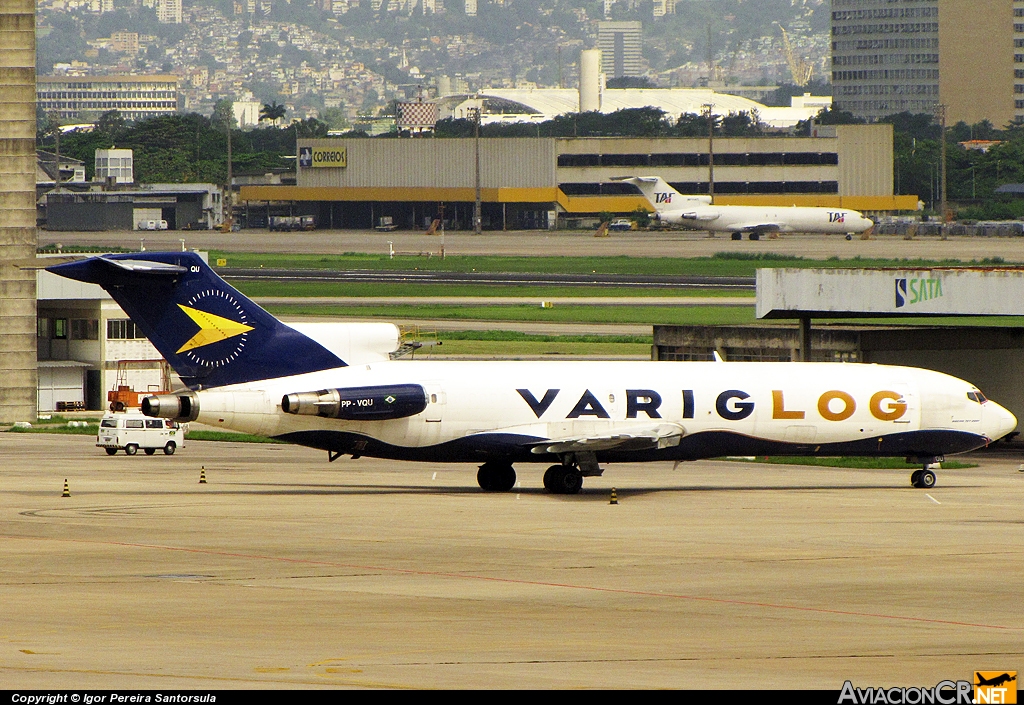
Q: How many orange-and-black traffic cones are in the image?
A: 3